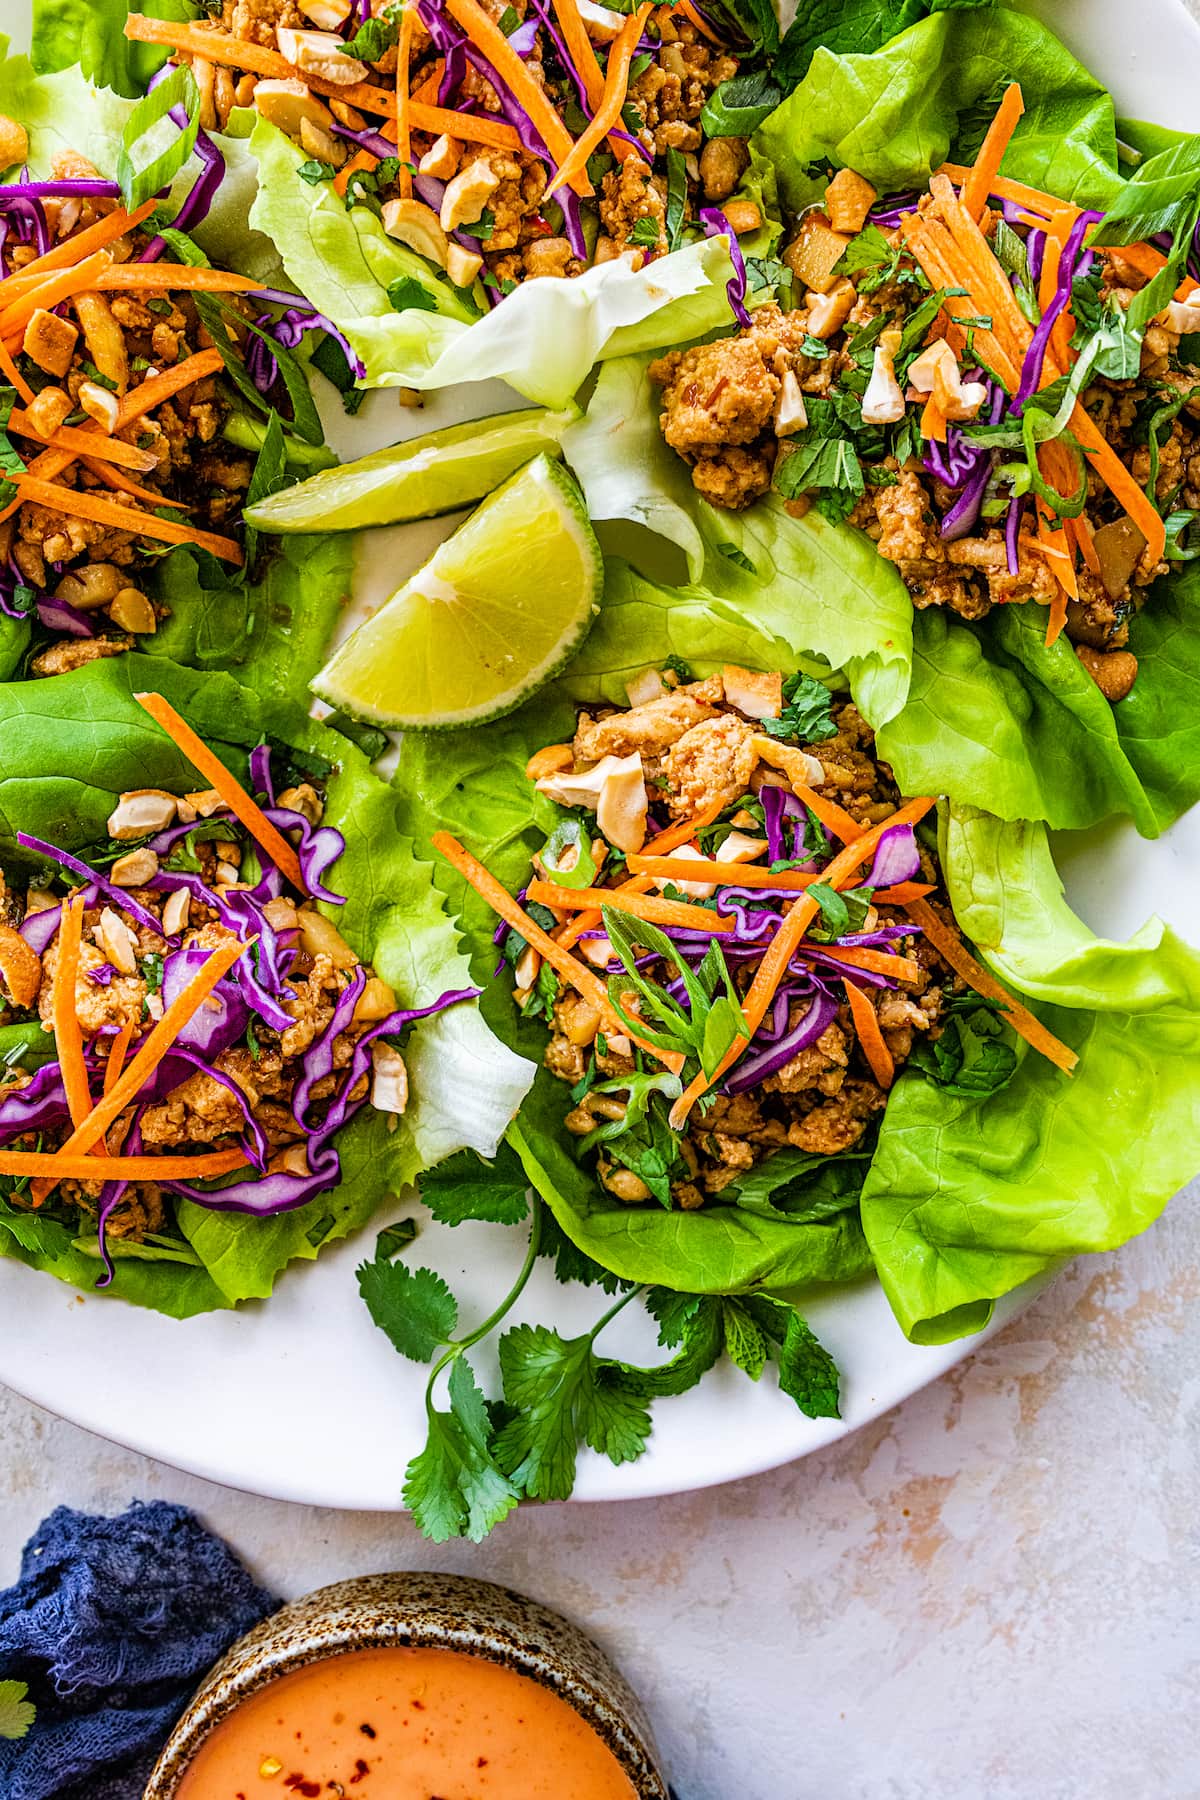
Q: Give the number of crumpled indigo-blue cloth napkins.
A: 1